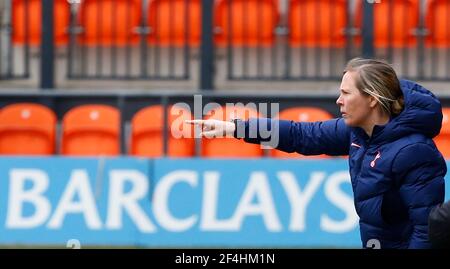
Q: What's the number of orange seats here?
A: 13